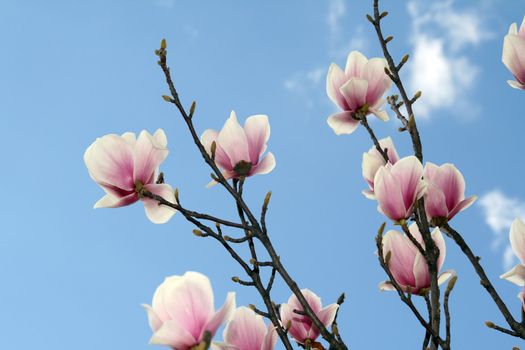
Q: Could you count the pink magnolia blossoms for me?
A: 12